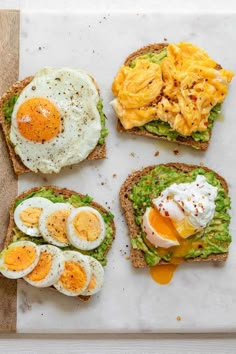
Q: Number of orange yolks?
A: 9